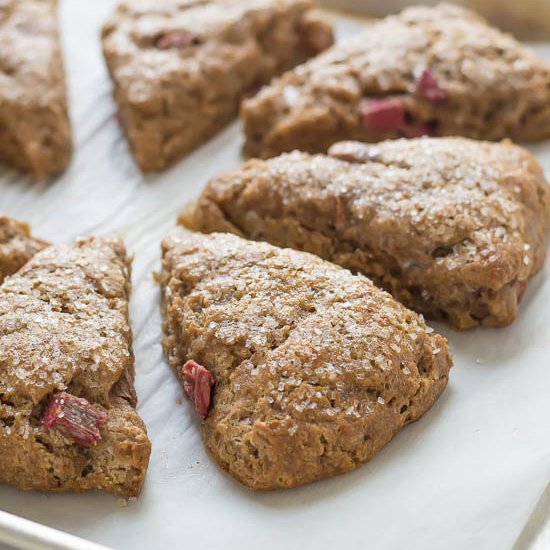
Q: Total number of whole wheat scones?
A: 7